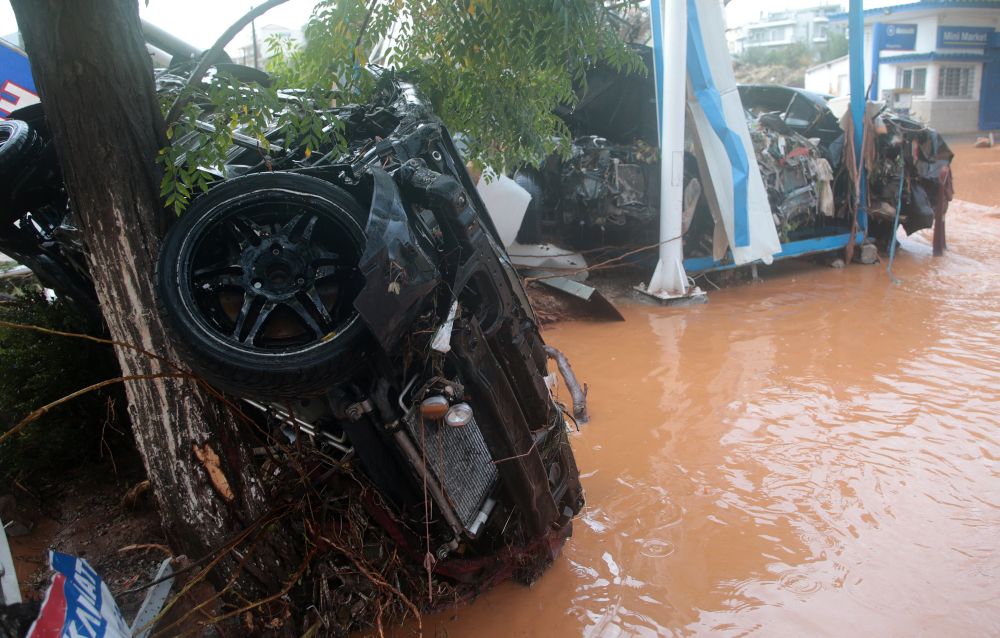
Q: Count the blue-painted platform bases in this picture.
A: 1